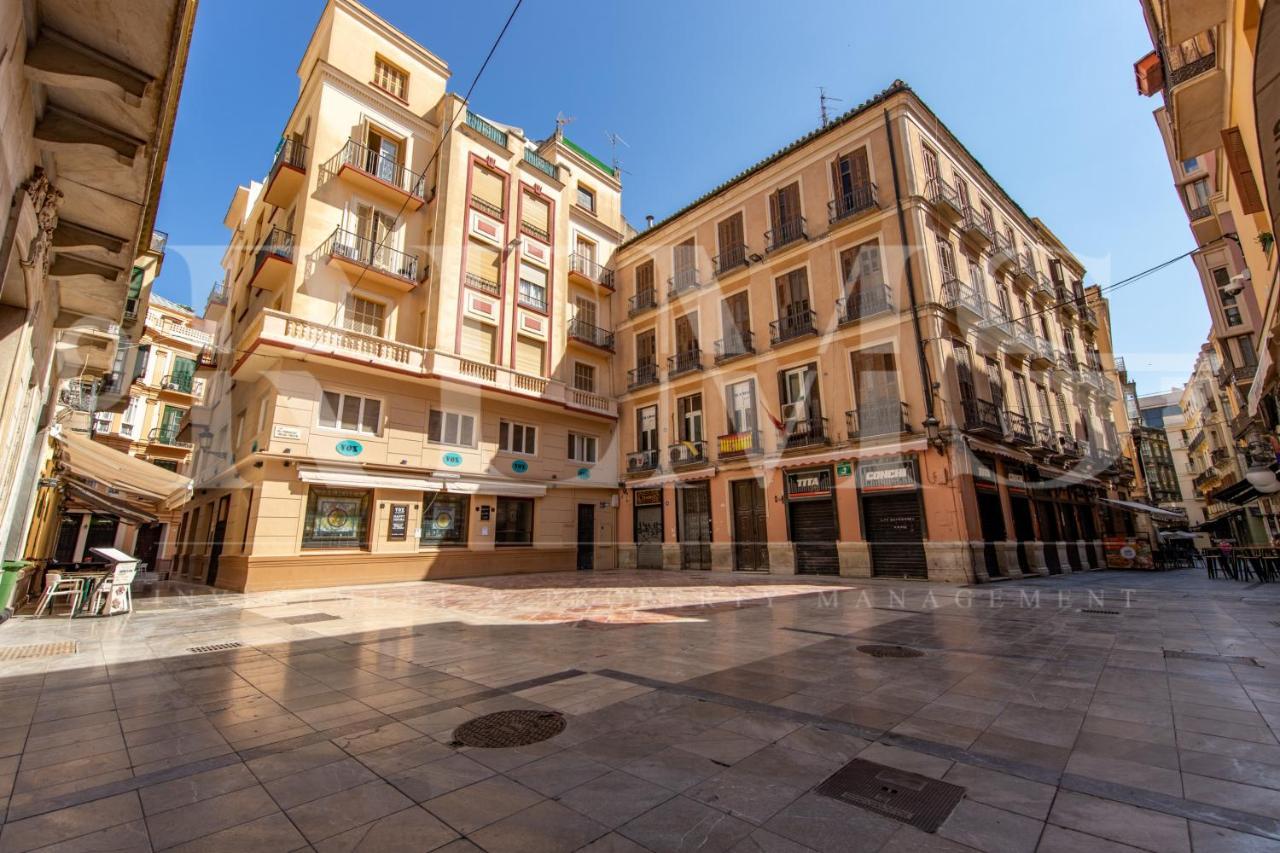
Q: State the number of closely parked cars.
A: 0